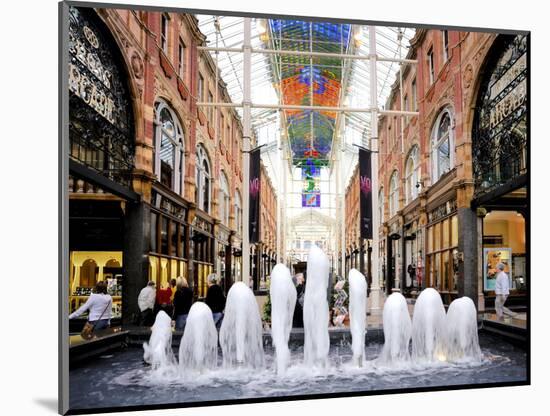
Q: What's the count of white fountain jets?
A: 9